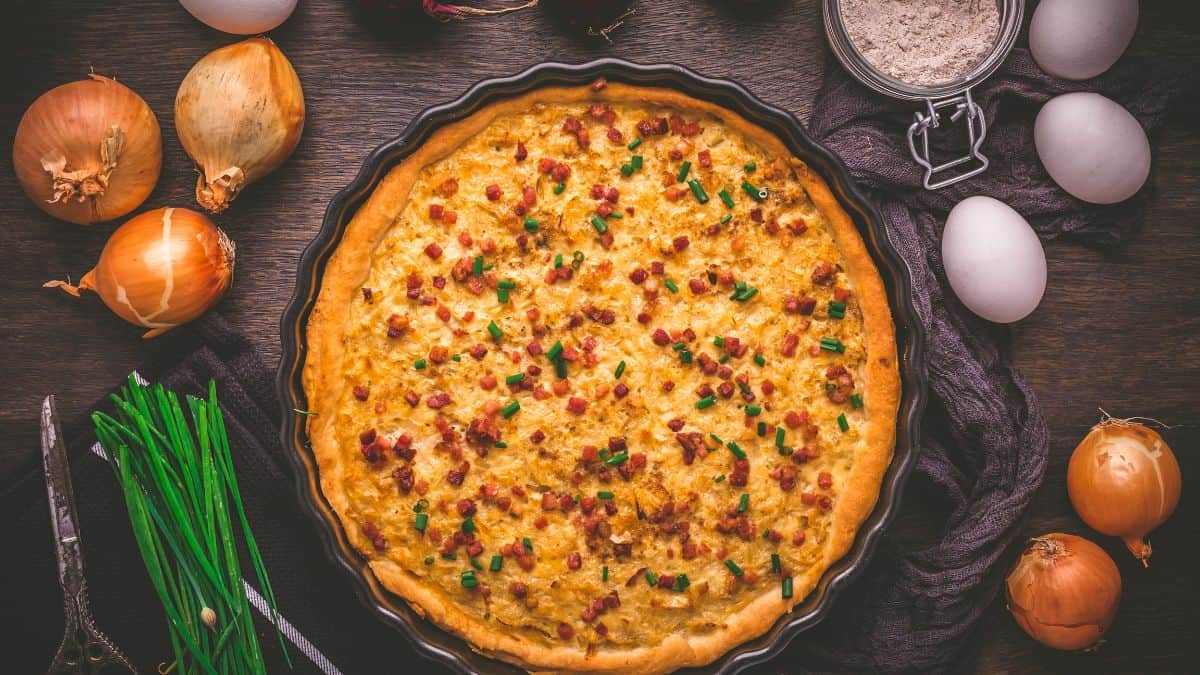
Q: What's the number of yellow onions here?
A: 5